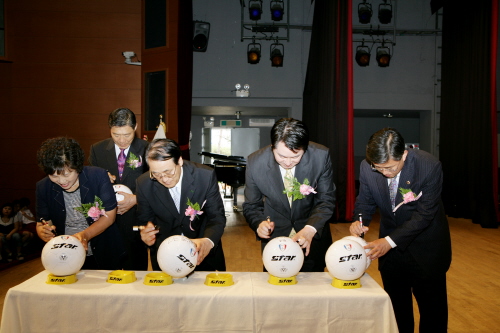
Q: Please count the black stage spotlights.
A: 8